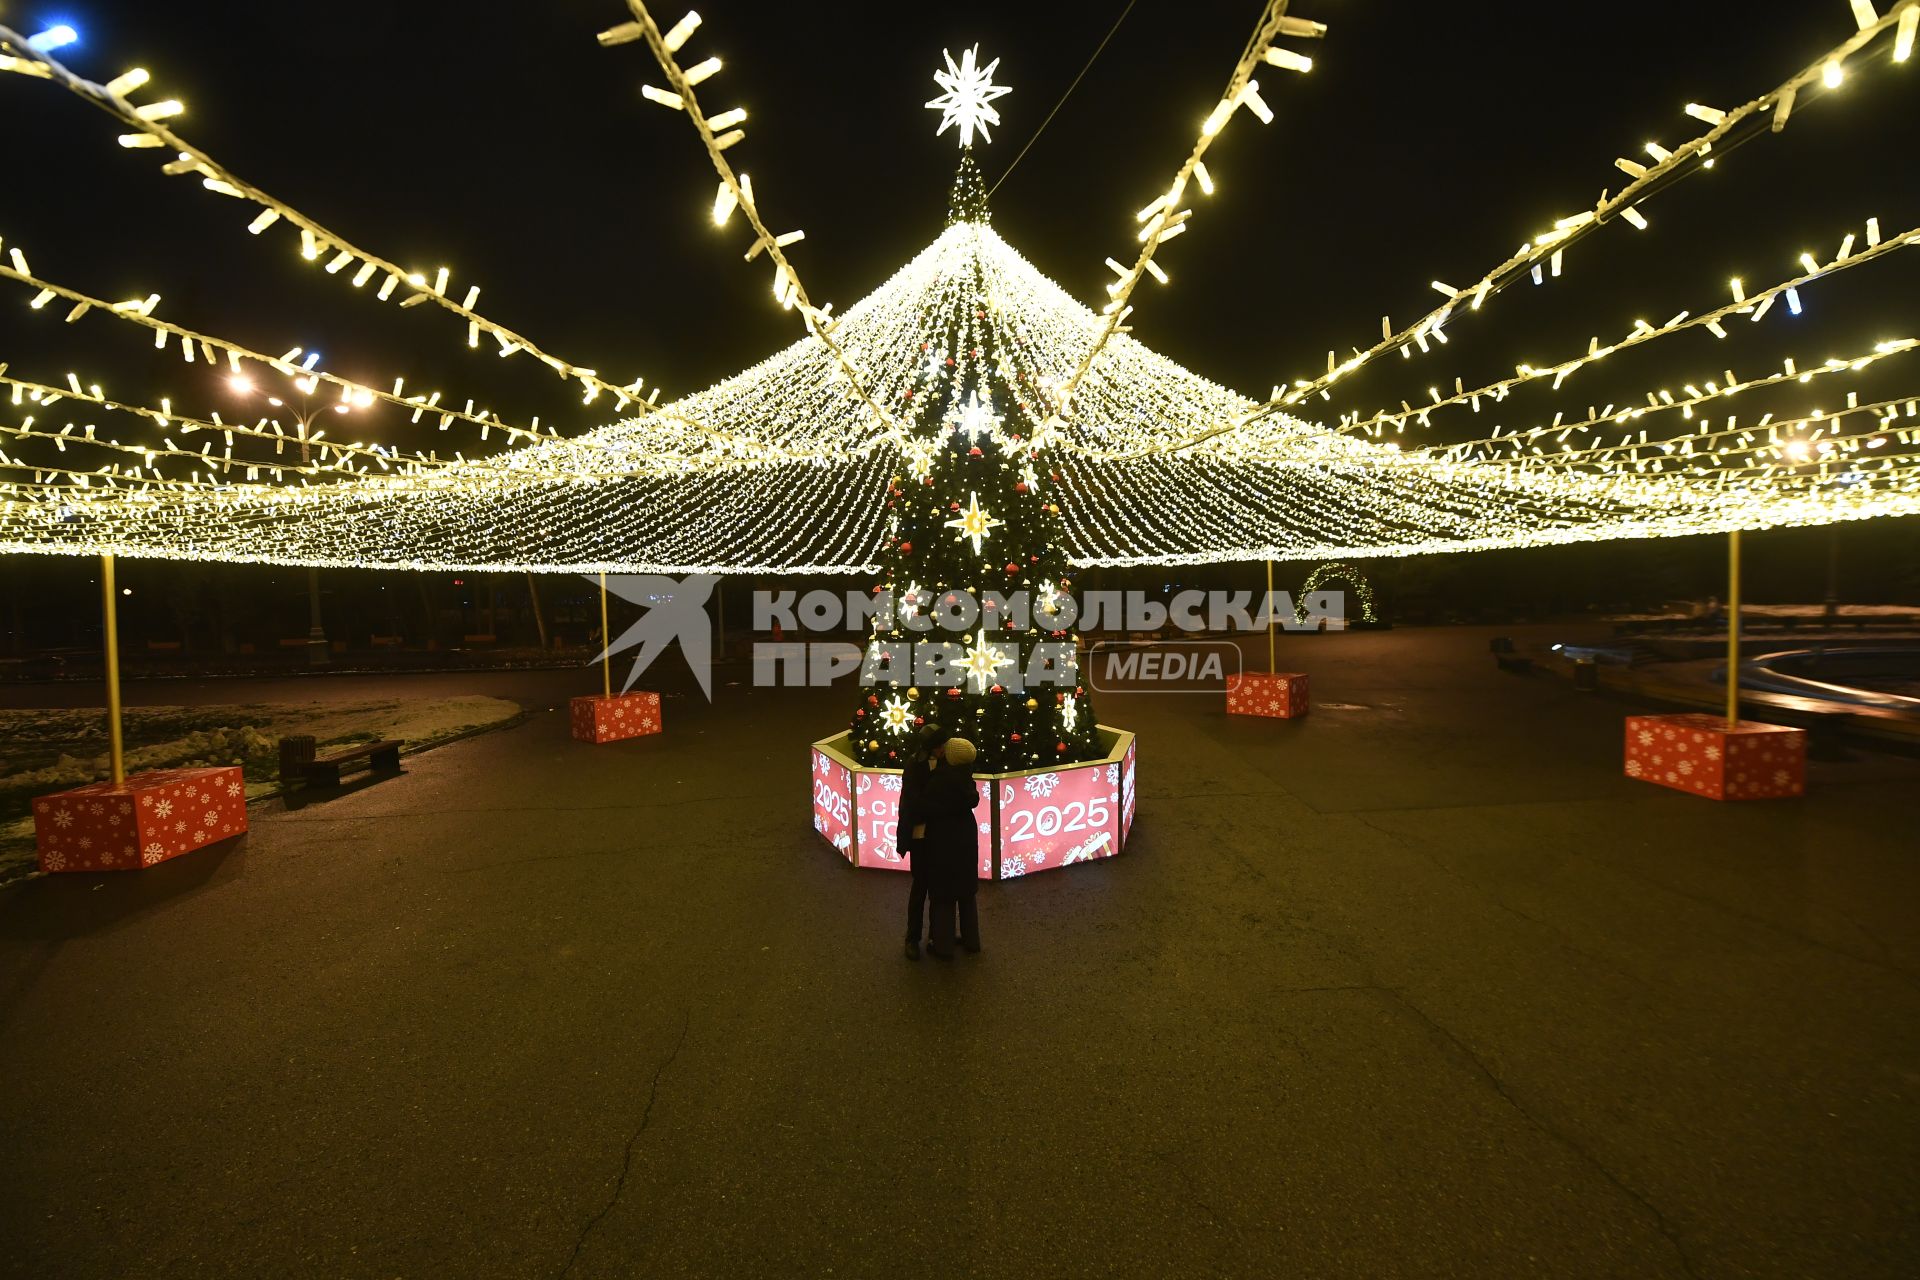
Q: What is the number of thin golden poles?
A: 4